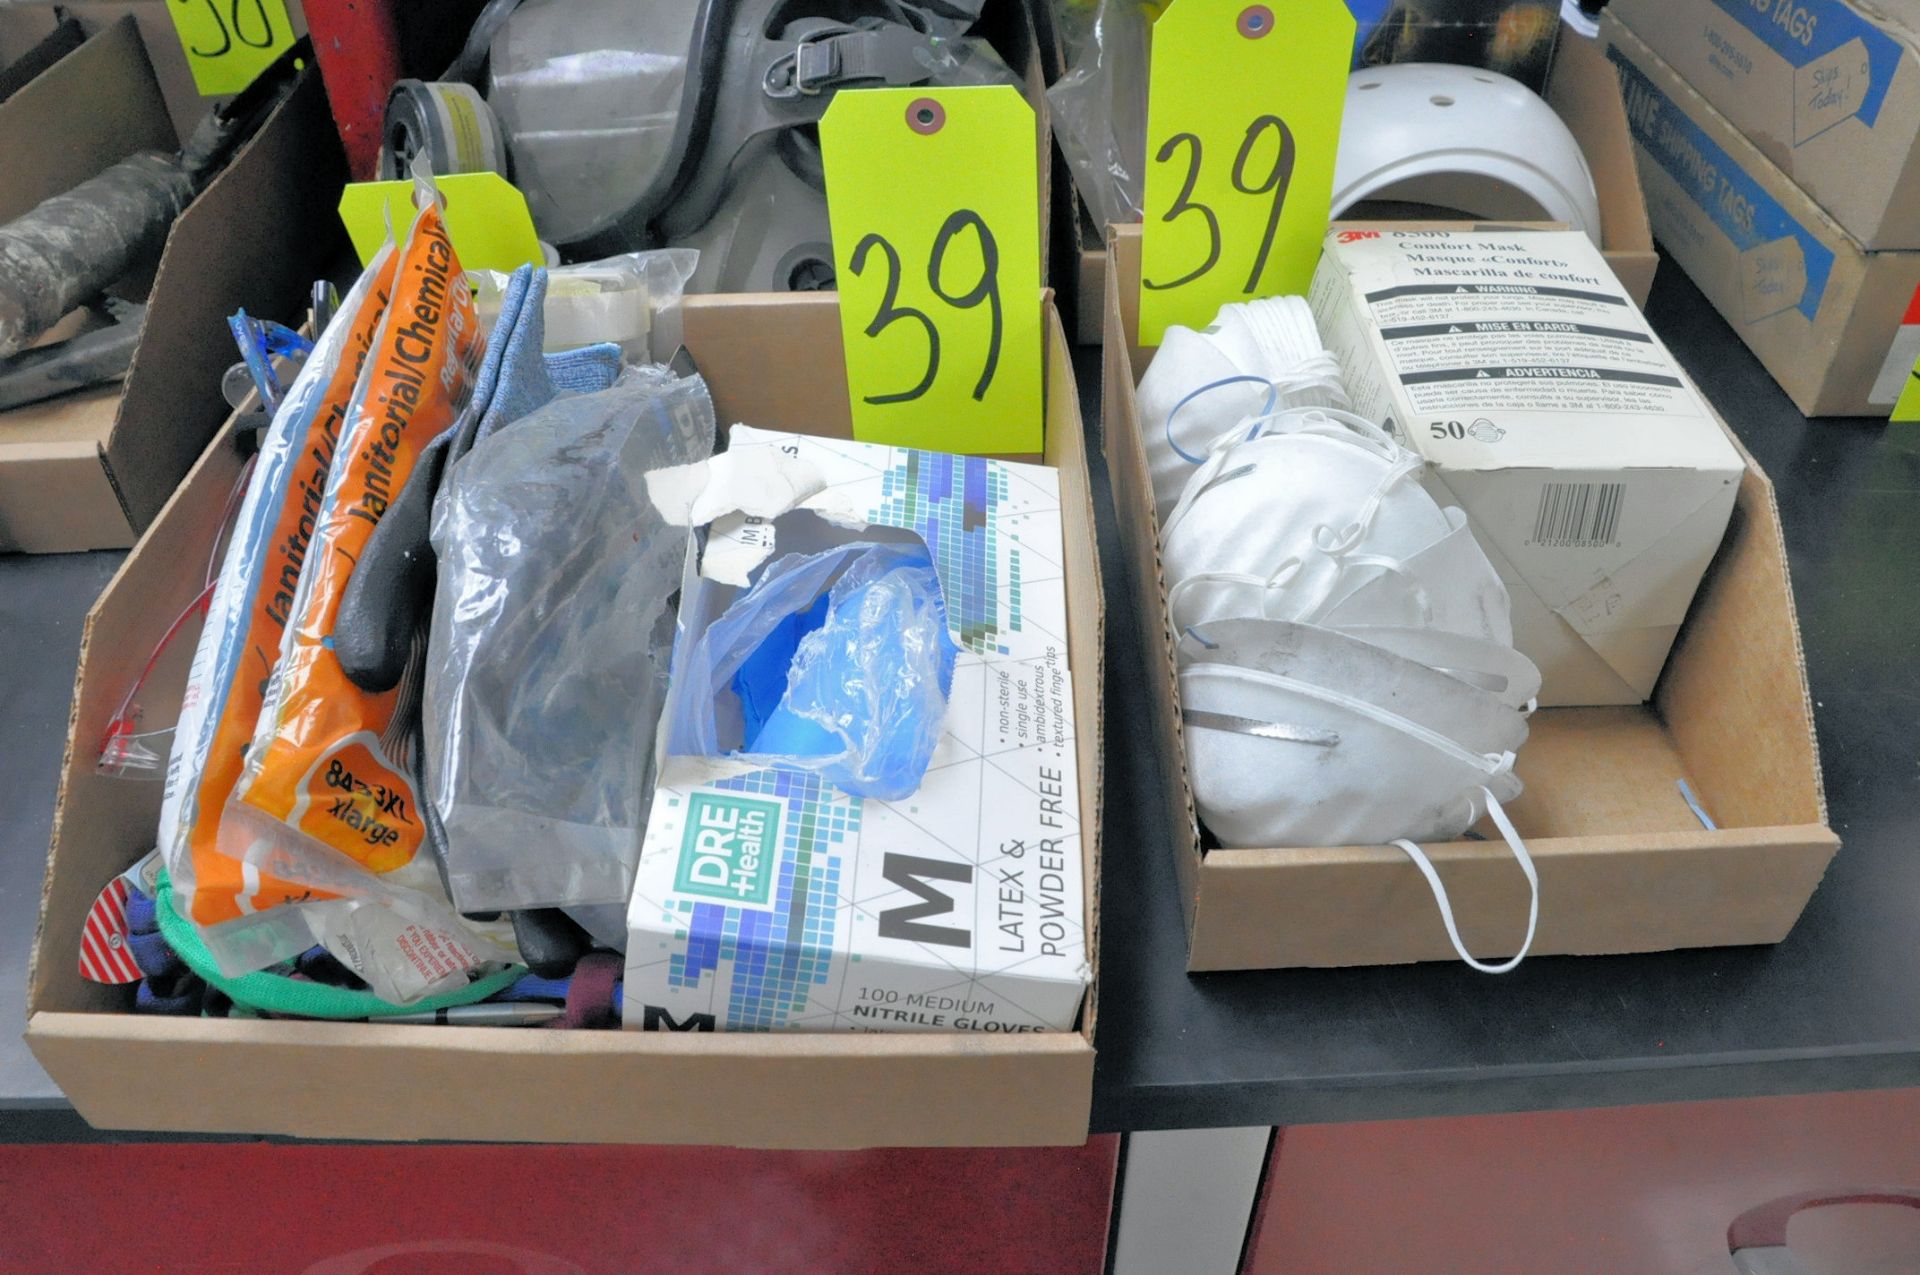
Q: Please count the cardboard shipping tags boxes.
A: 2